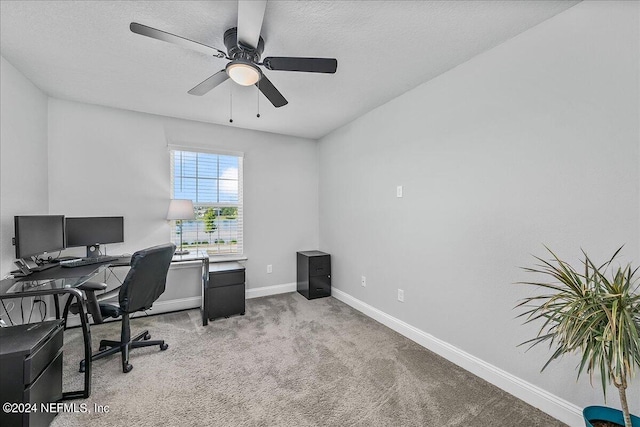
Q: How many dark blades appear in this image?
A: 2